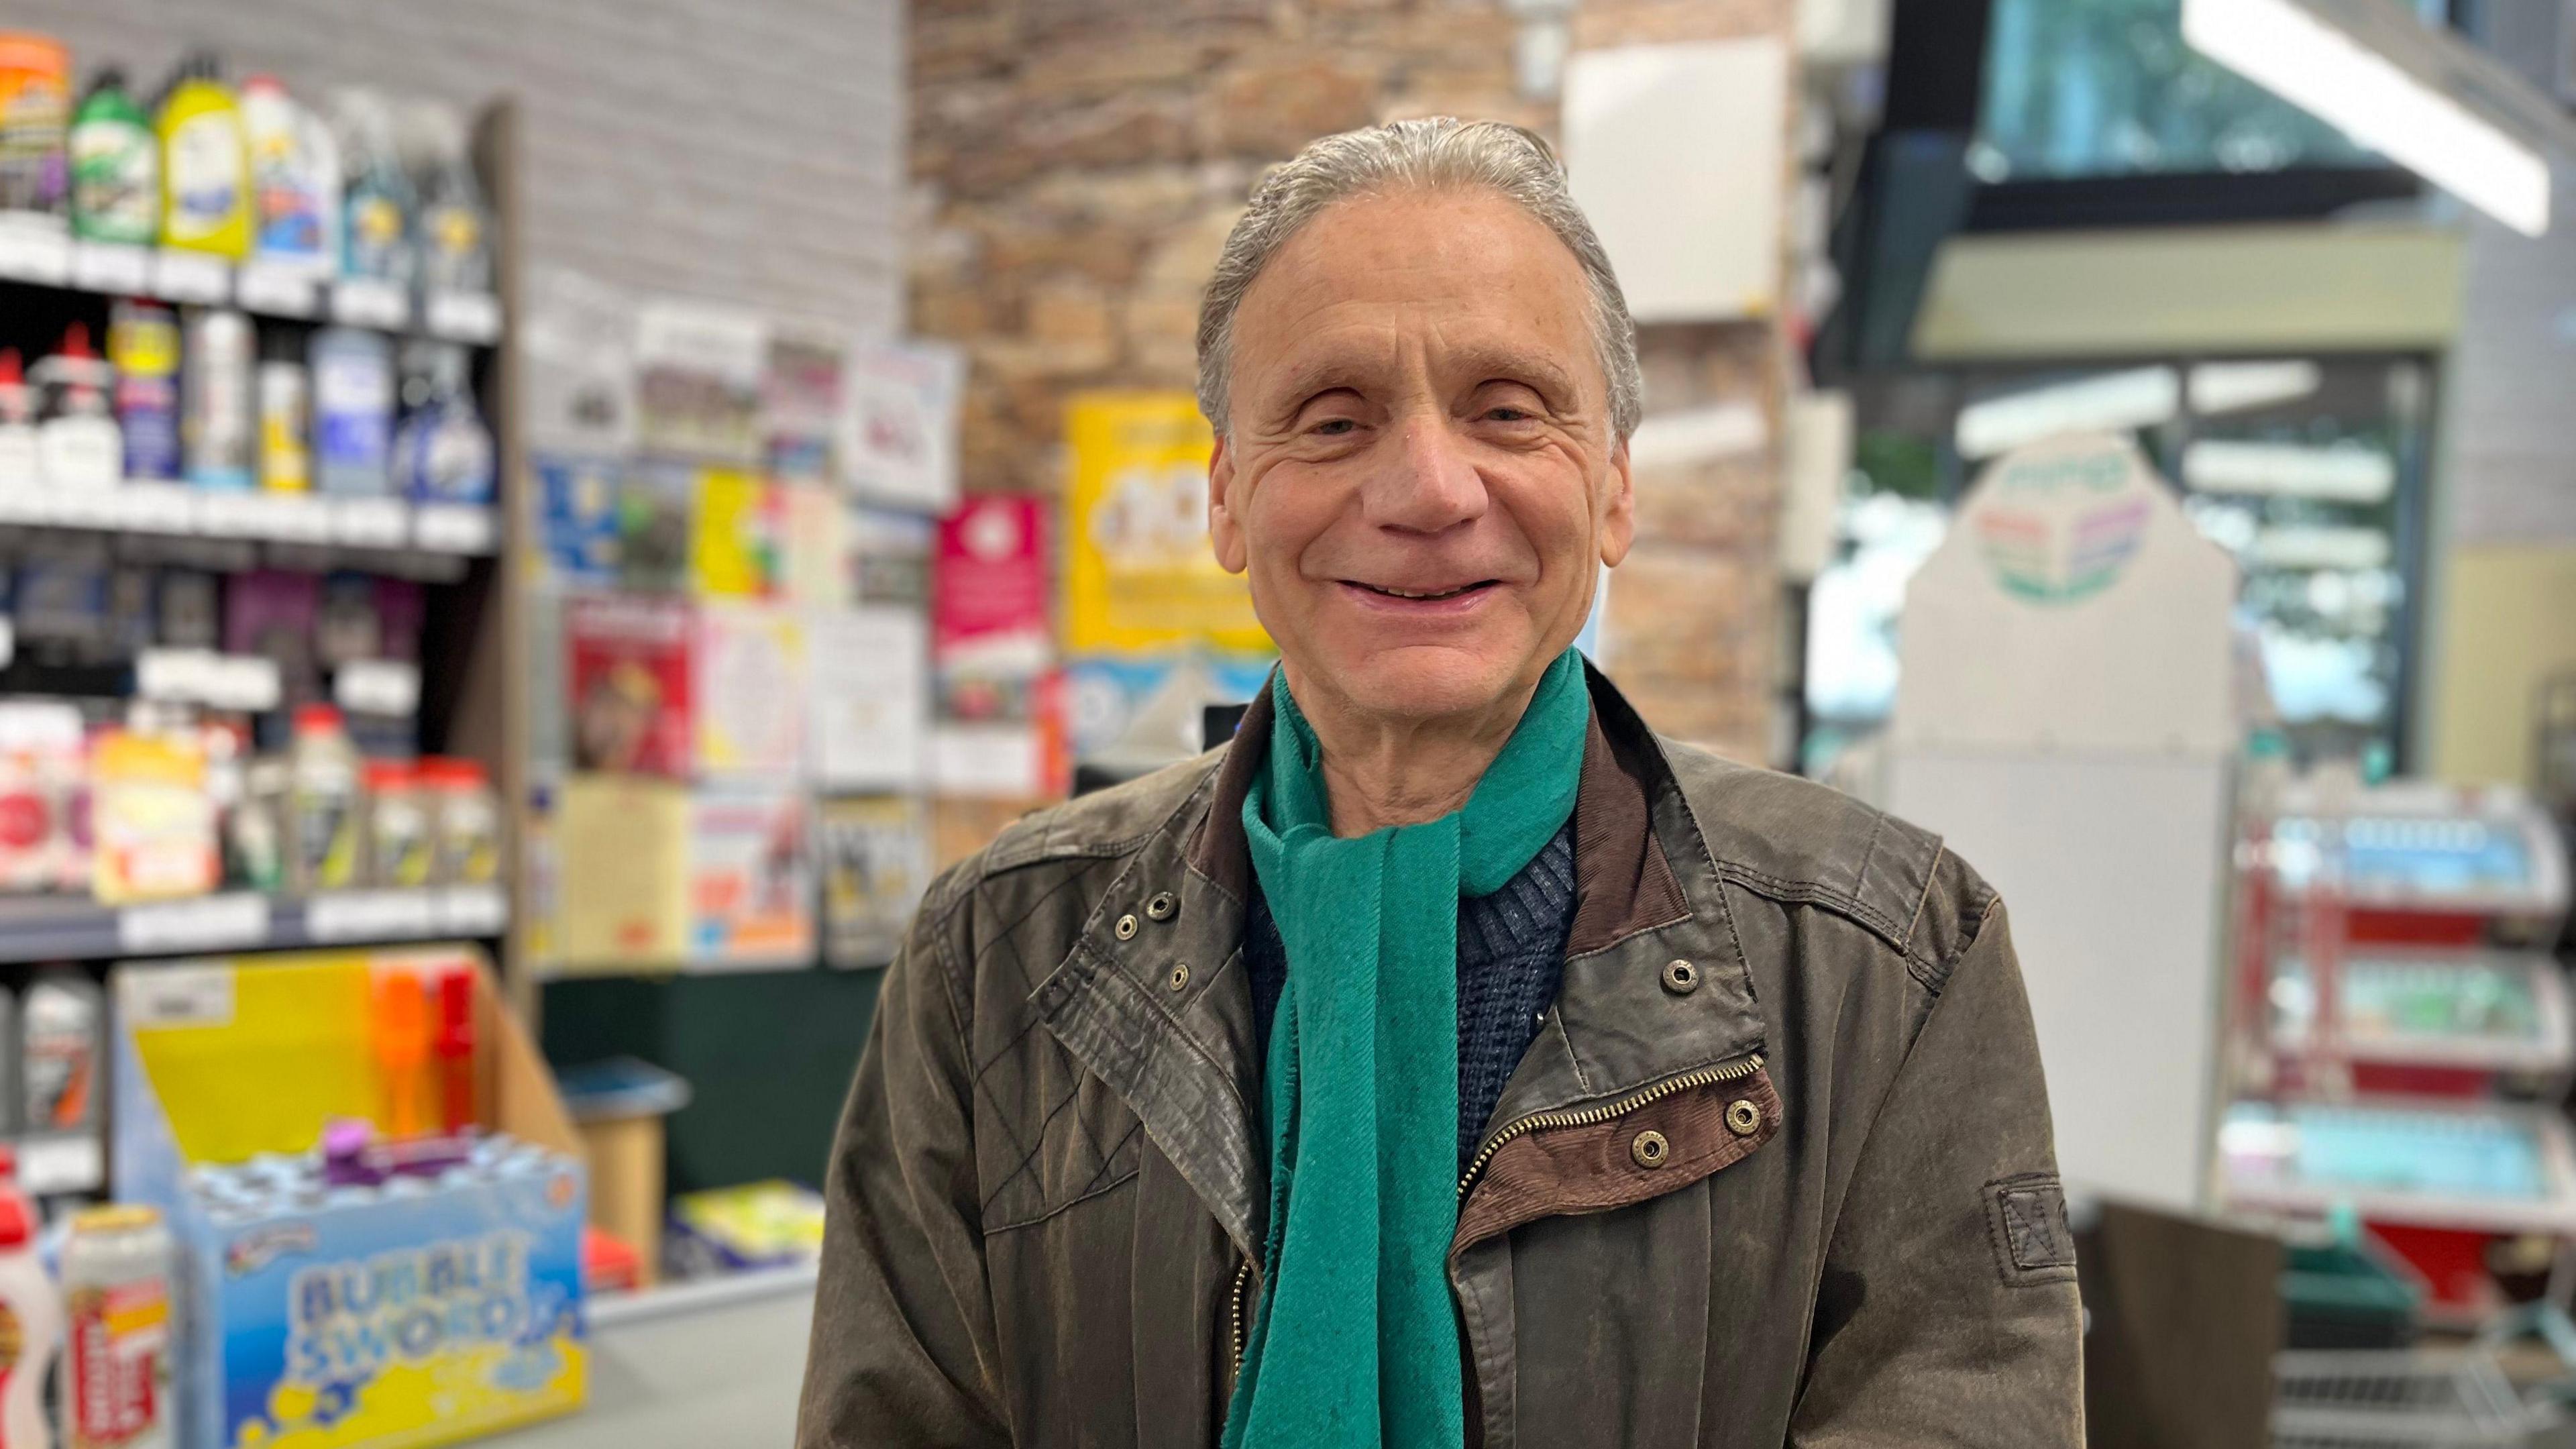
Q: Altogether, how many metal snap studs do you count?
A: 6